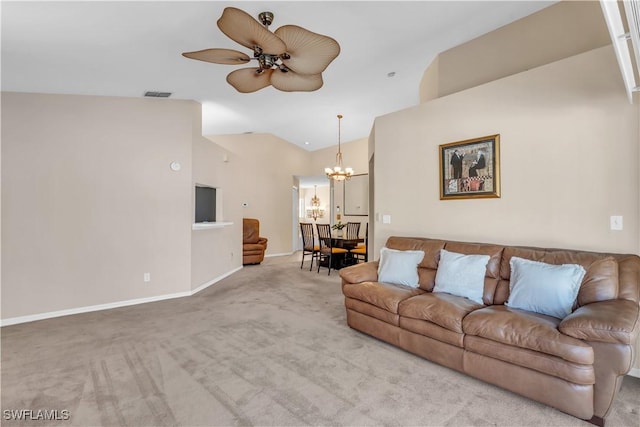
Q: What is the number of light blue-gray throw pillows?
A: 3